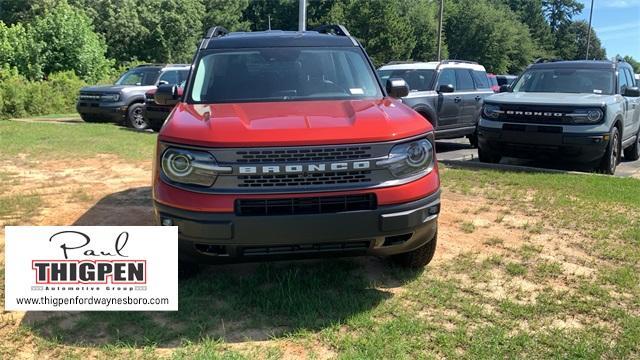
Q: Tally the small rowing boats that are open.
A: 0